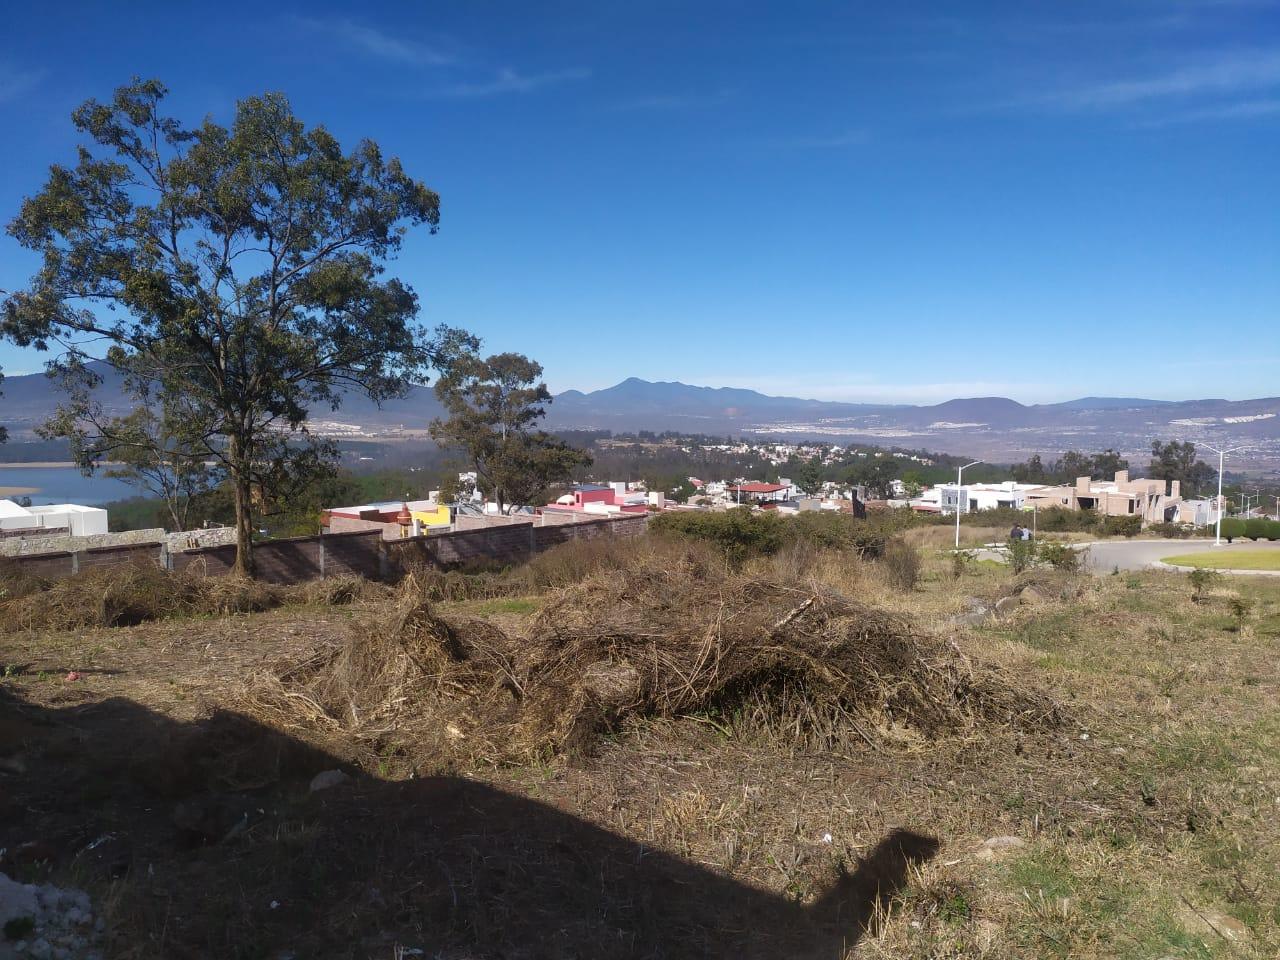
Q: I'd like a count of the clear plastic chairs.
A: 0